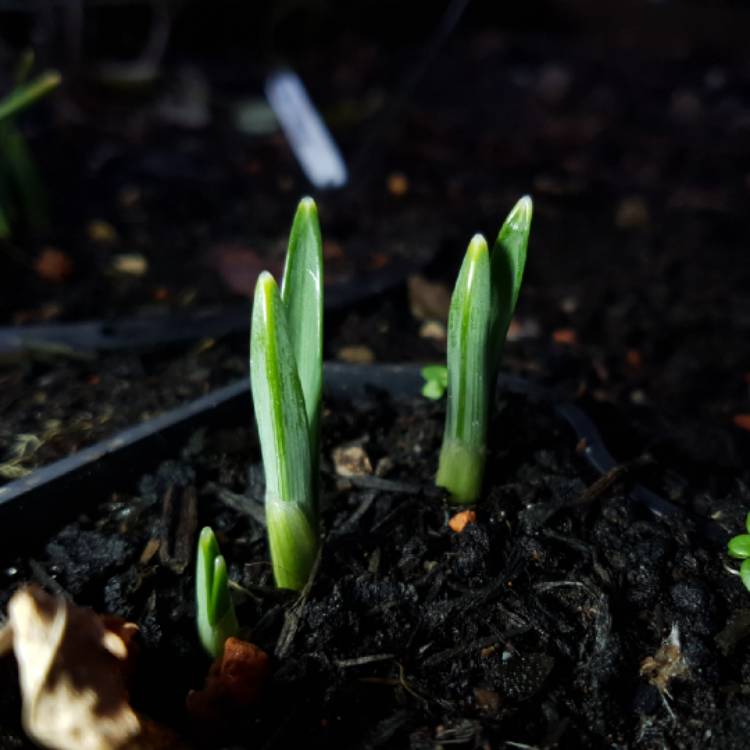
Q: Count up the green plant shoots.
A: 3